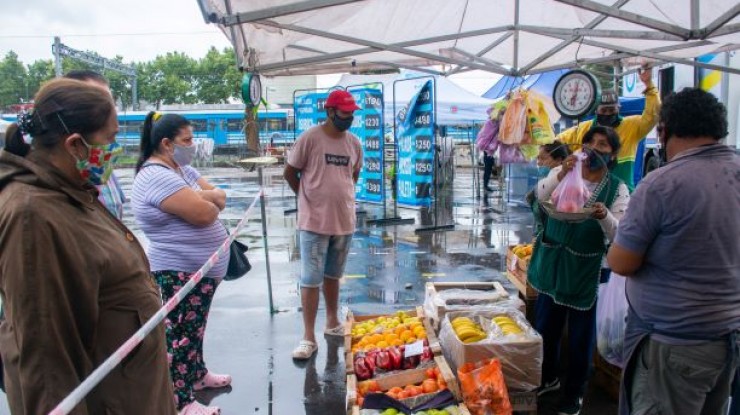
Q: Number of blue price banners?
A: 3